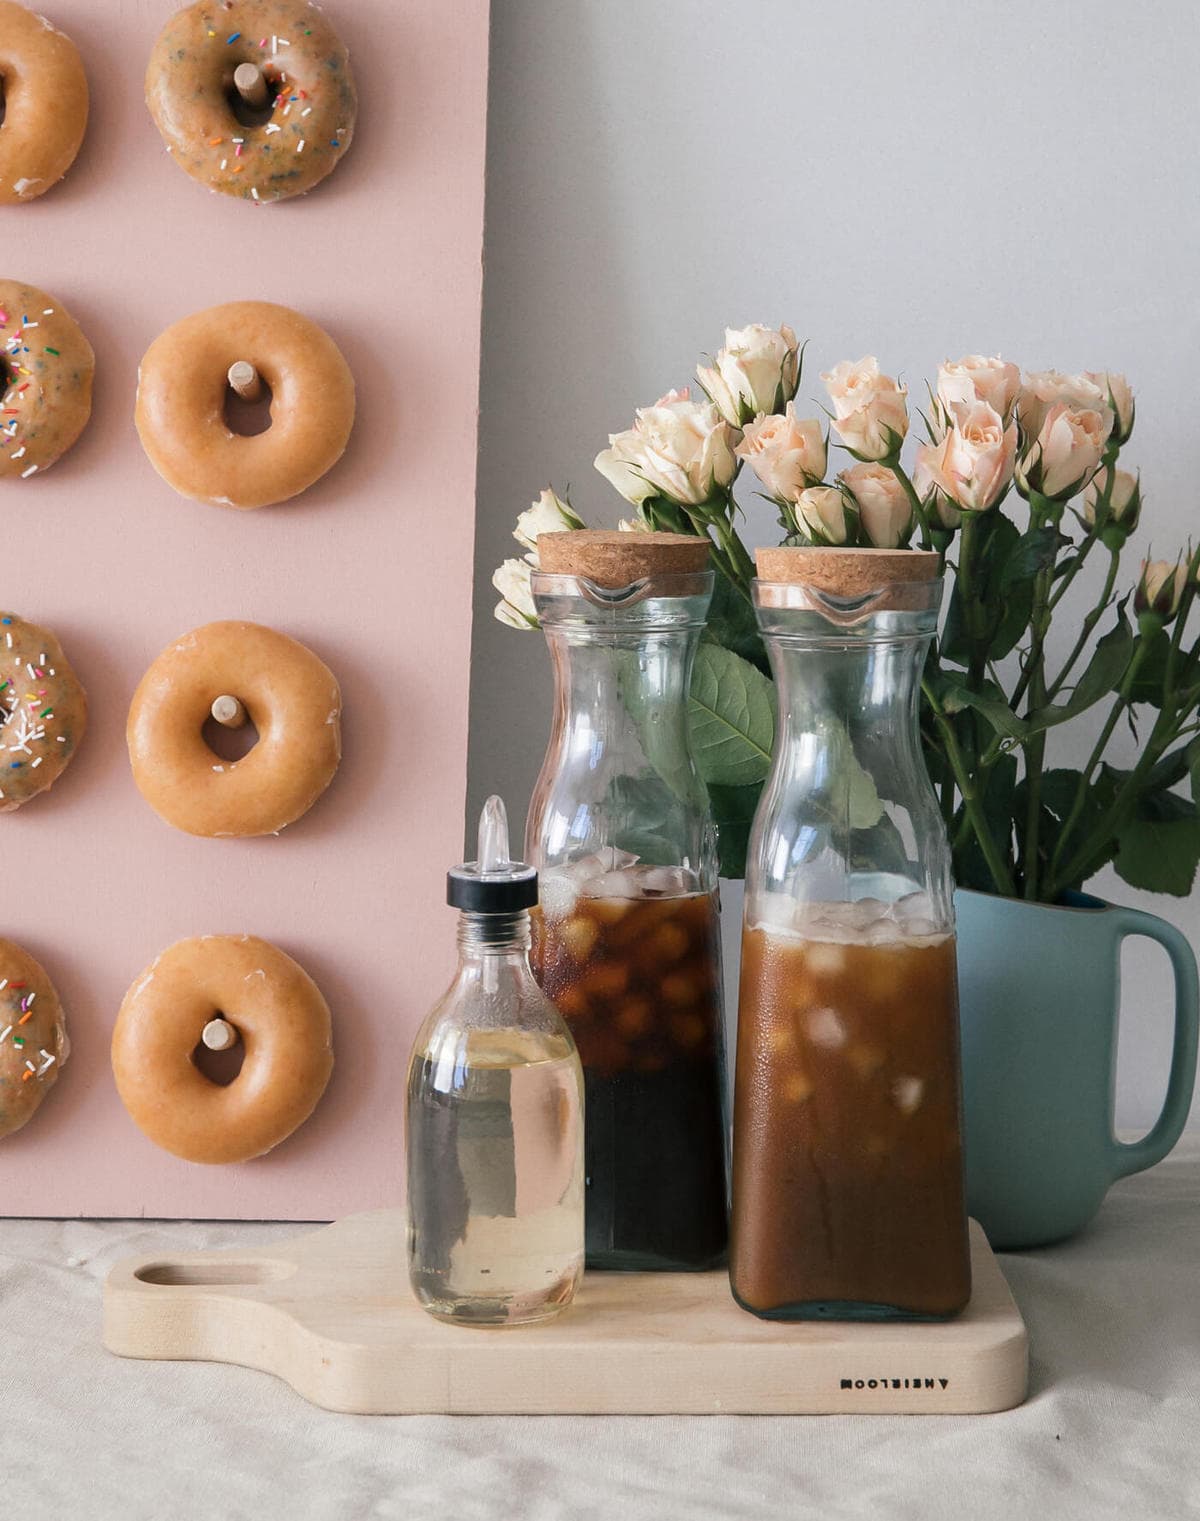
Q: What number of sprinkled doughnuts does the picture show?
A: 4